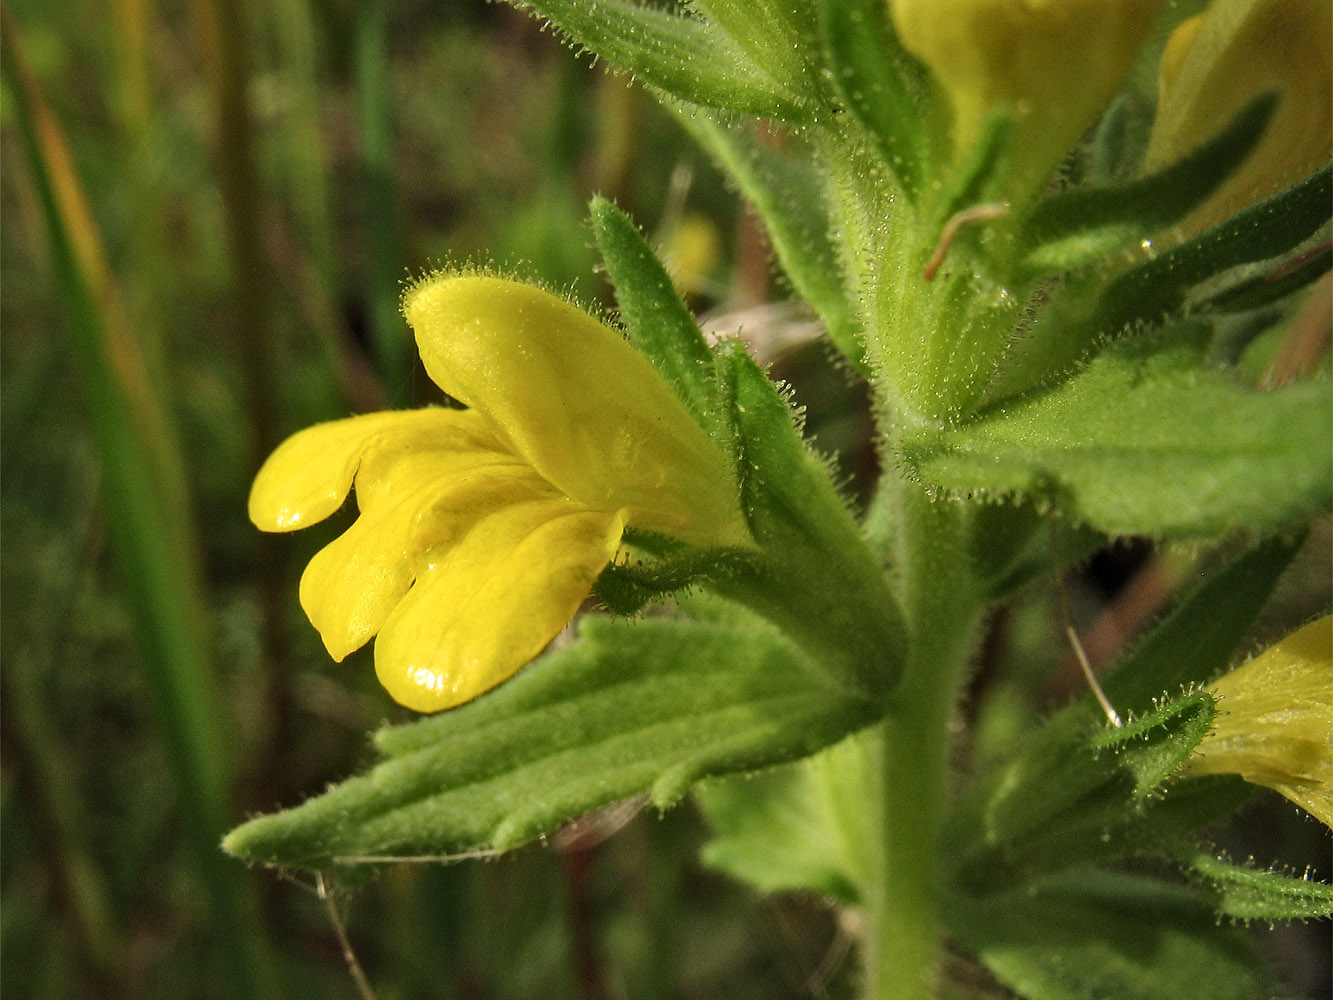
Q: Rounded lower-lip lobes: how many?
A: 3